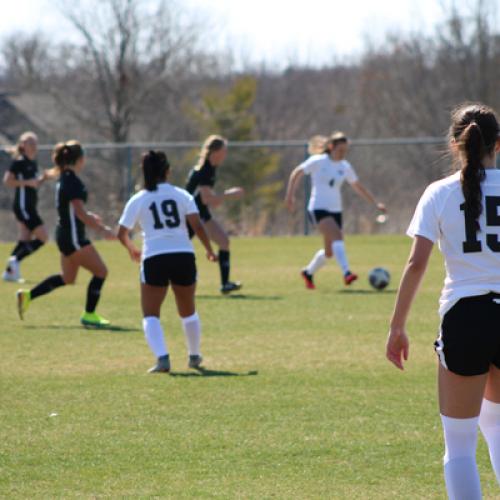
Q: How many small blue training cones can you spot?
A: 0